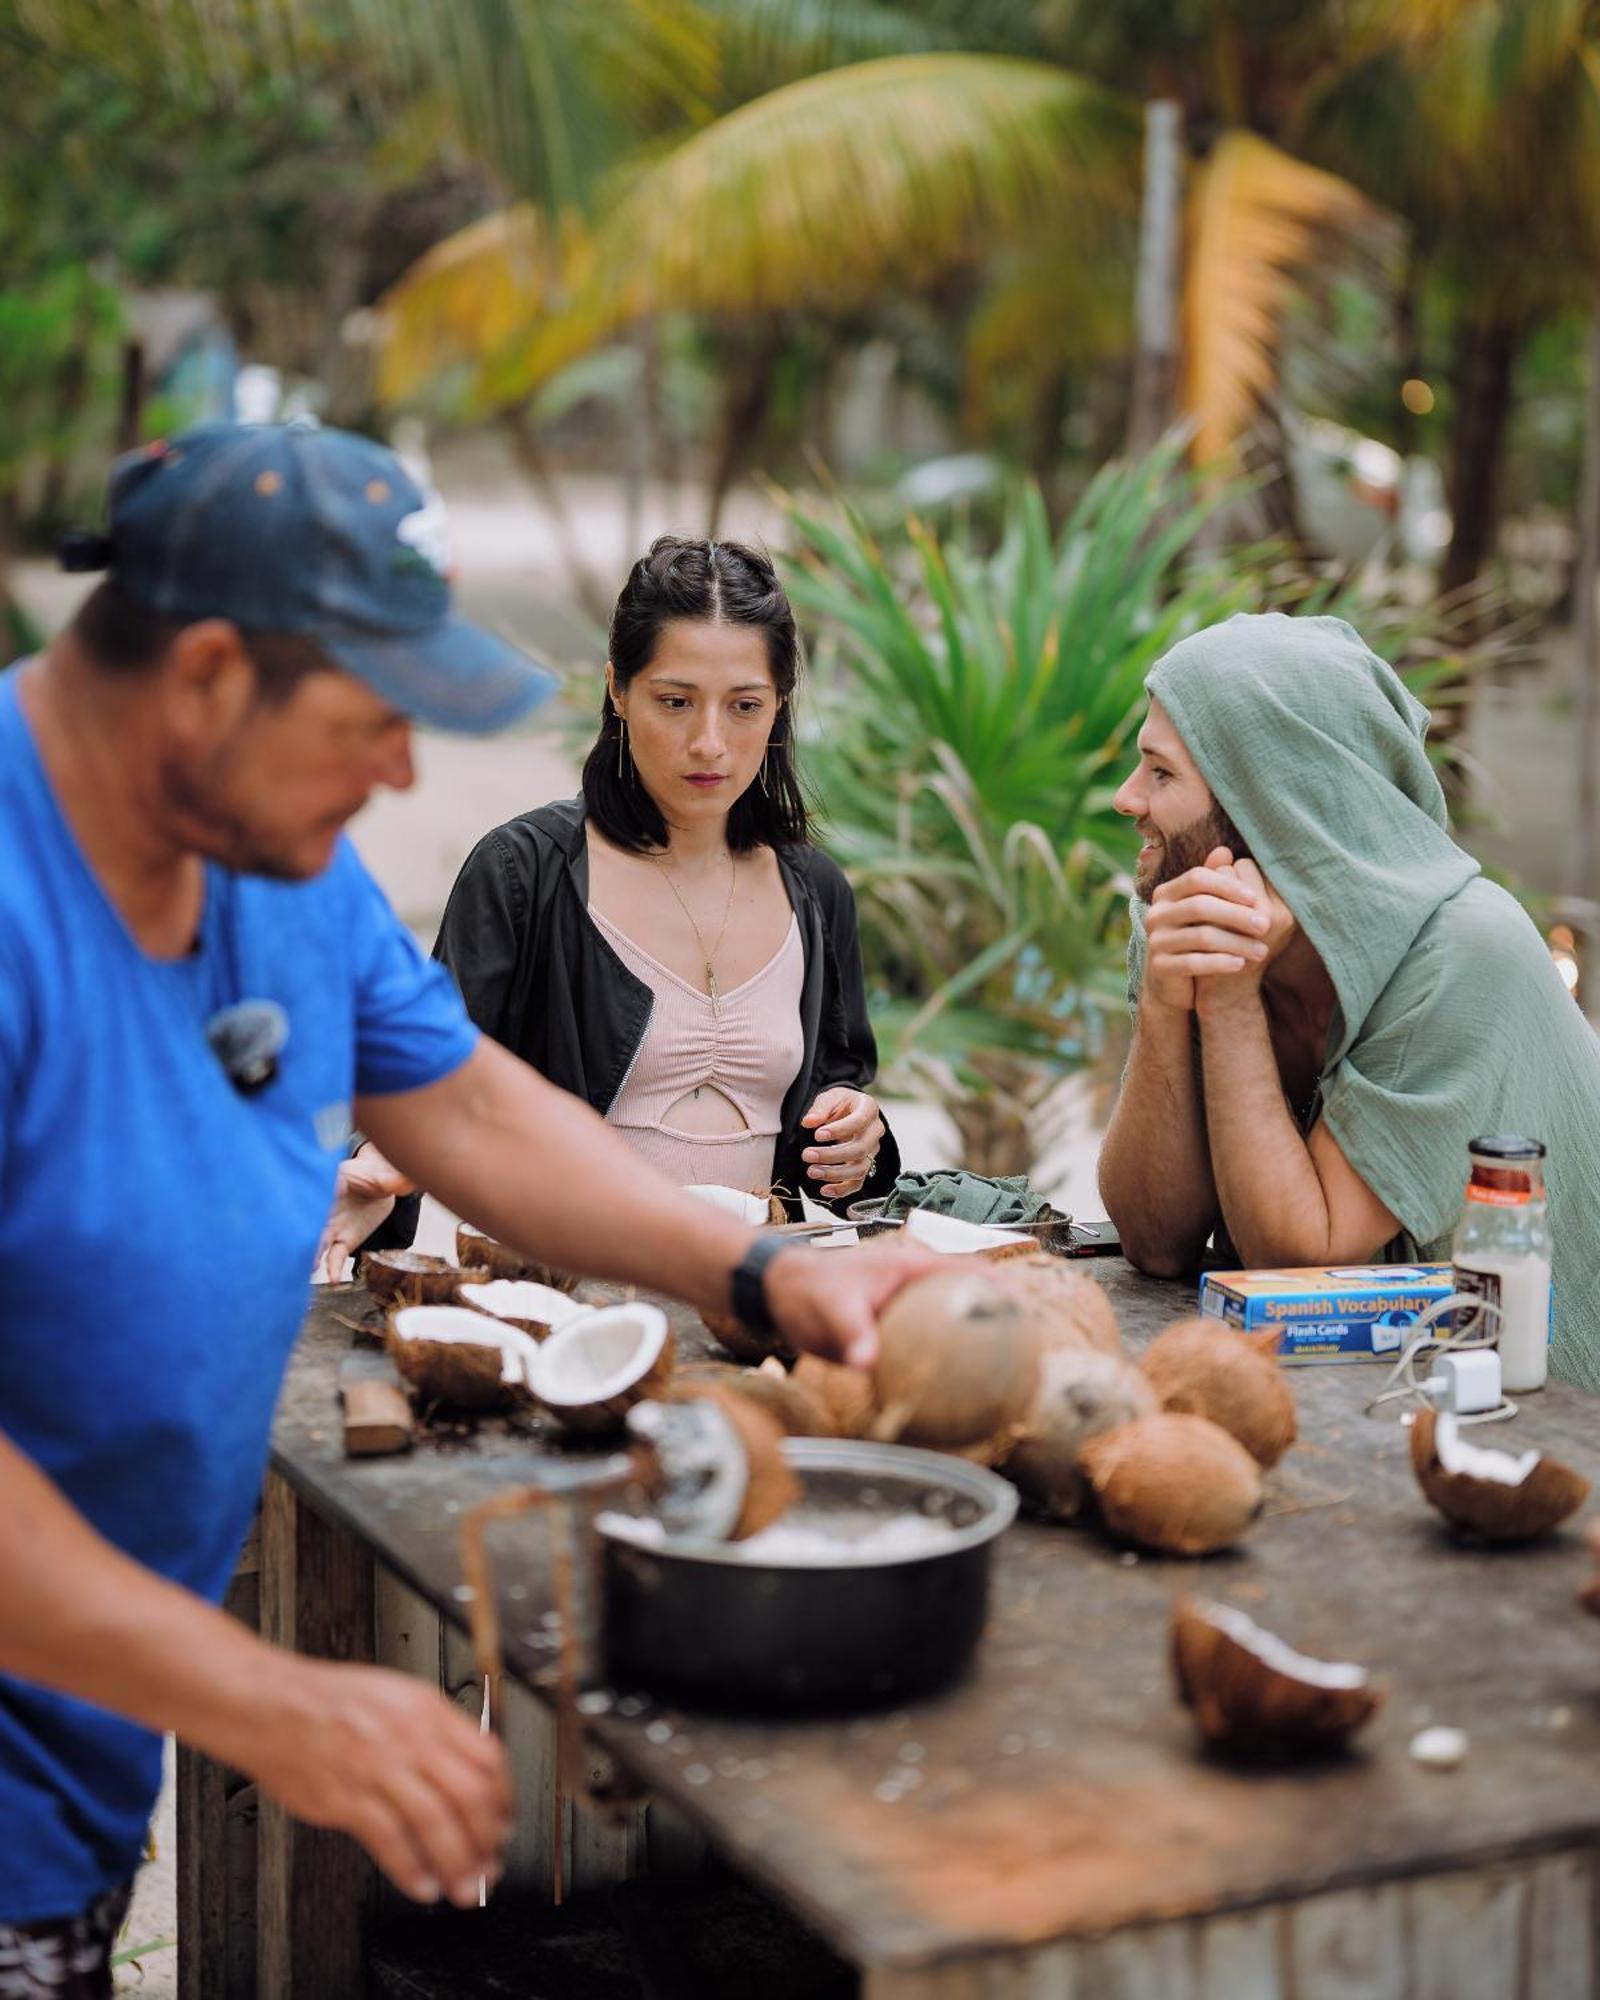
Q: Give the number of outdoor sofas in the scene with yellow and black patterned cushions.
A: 0